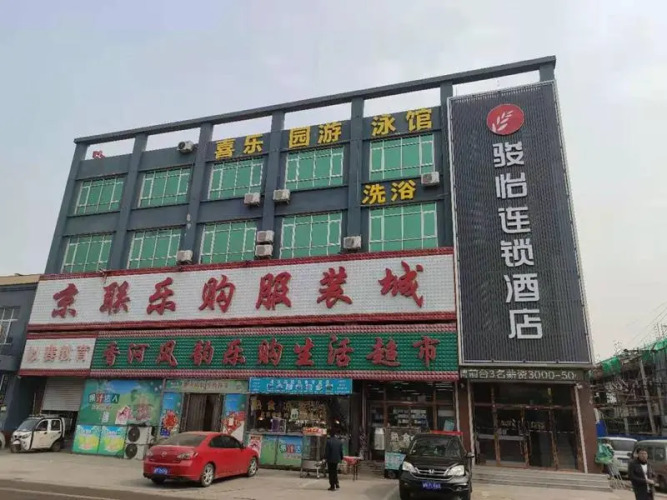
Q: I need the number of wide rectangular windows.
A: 10